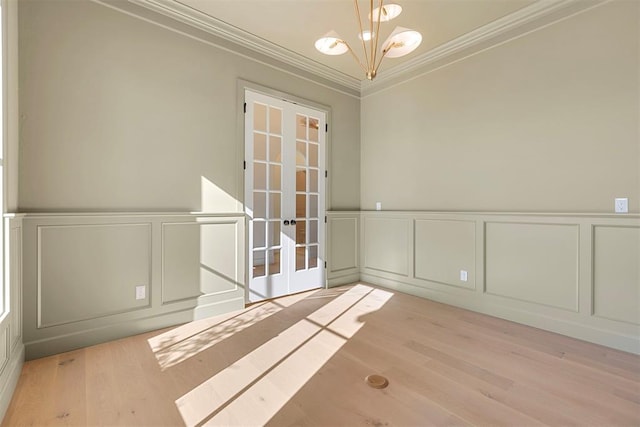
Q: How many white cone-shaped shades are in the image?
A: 3